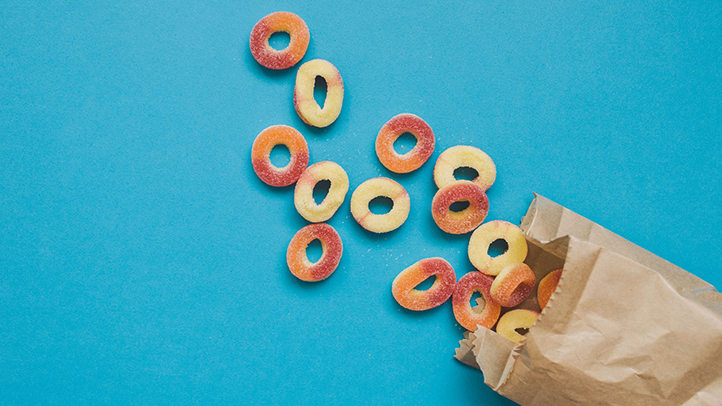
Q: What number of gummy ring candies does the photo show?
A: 15